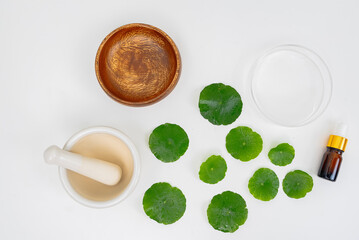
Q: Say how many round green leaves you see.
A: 9